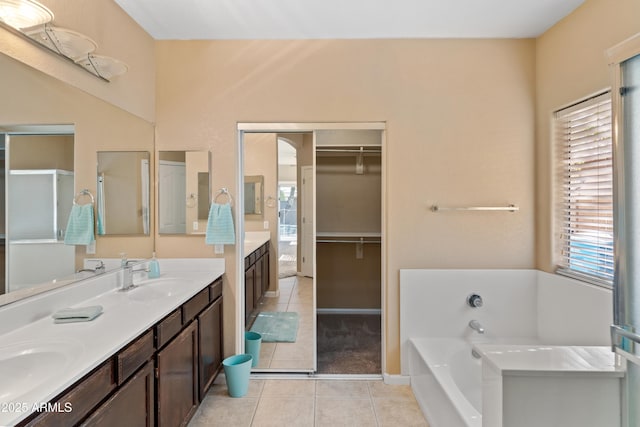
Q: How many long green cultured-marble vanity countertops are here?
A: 0